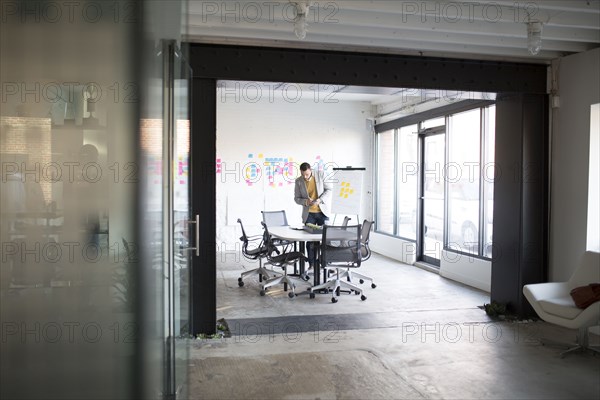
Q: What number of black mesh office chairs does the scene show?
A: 6